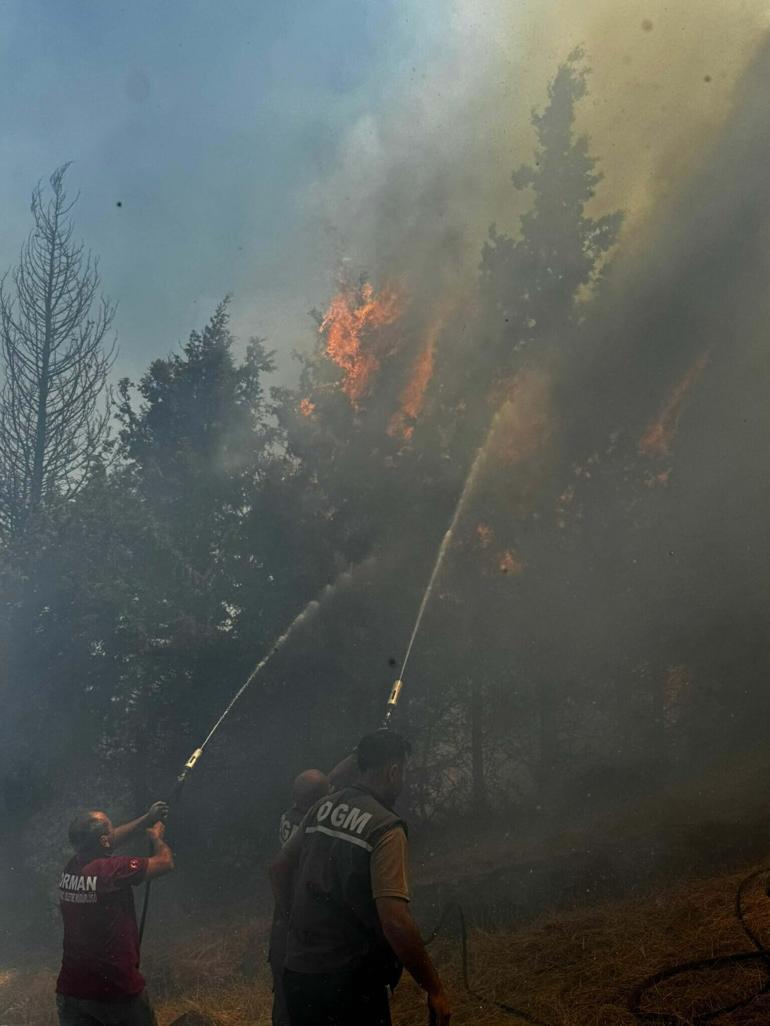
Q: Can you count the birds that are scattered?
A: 0